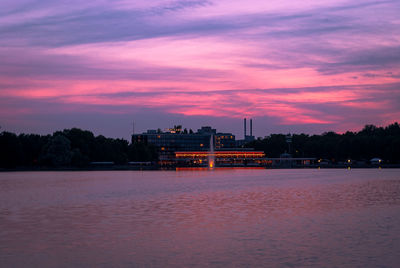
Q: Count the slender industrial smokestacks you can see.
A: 2